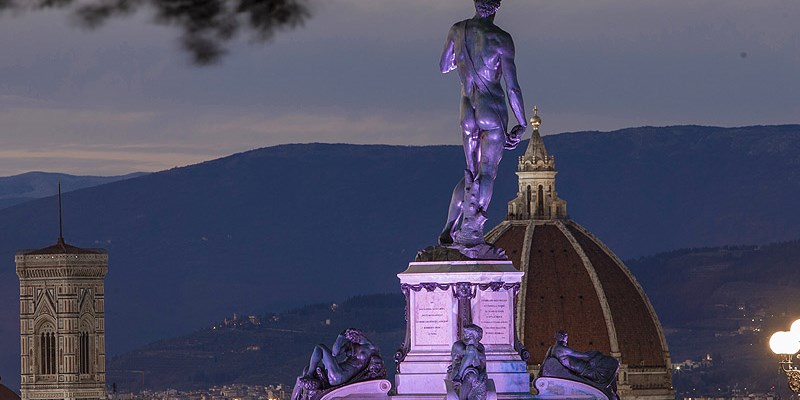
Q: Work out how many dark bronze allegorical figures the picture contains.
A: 3